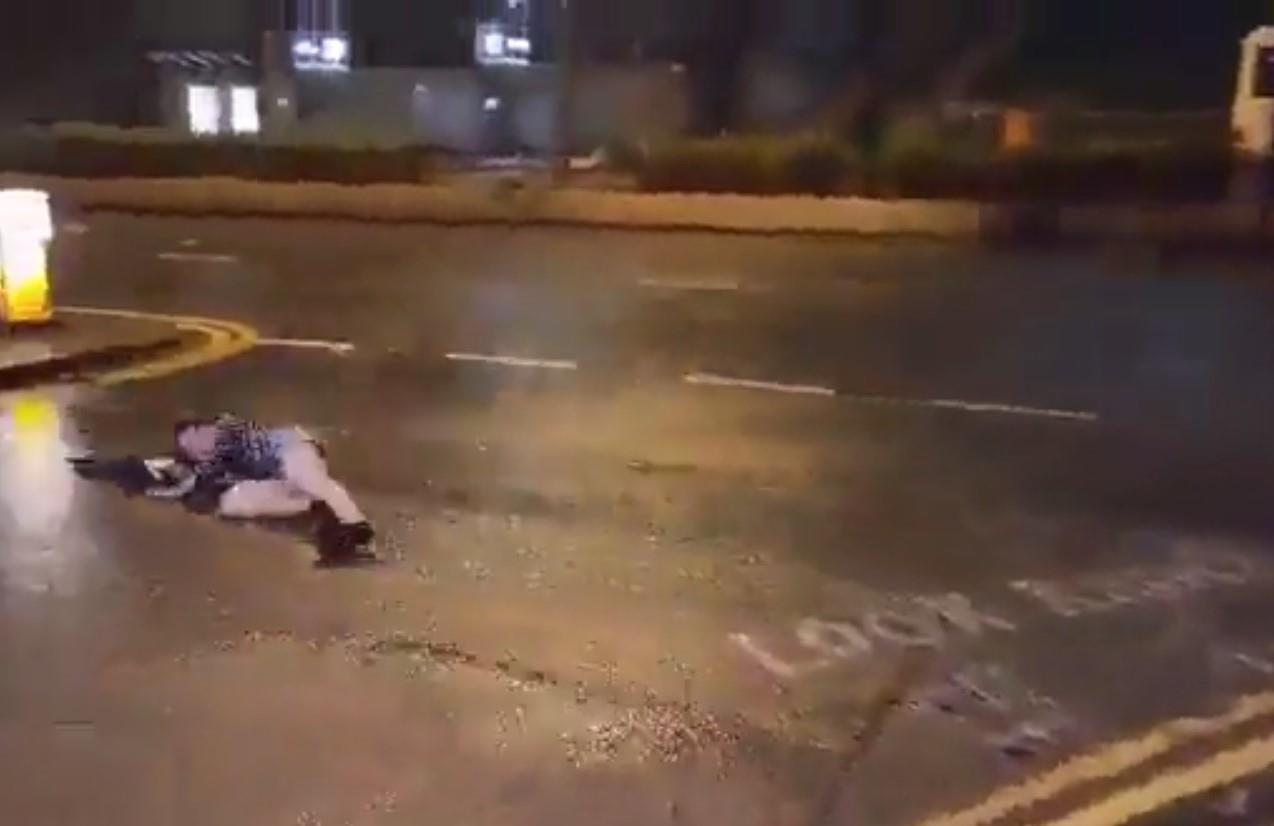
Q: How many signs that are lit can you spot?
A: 2